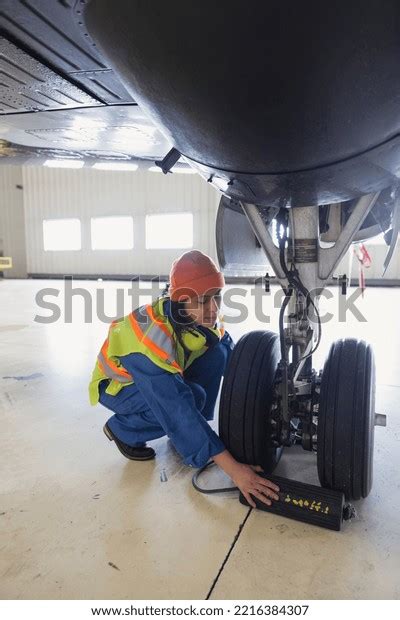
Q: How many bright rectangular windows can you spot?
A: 3